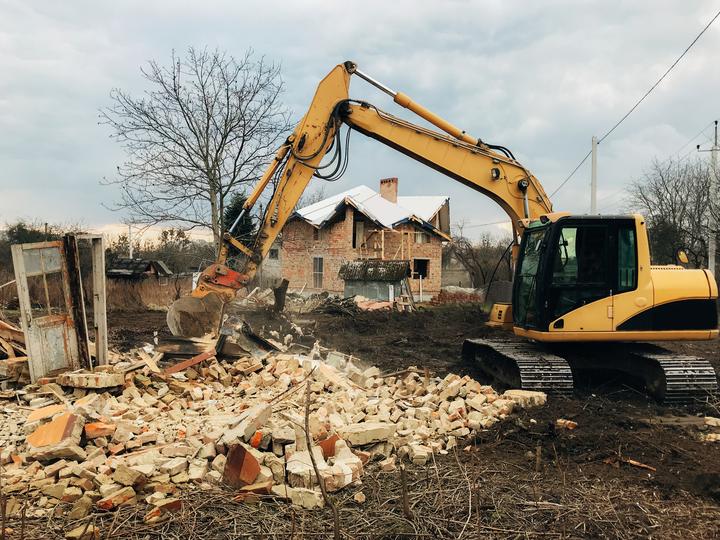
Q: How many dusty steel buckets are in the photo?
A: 1